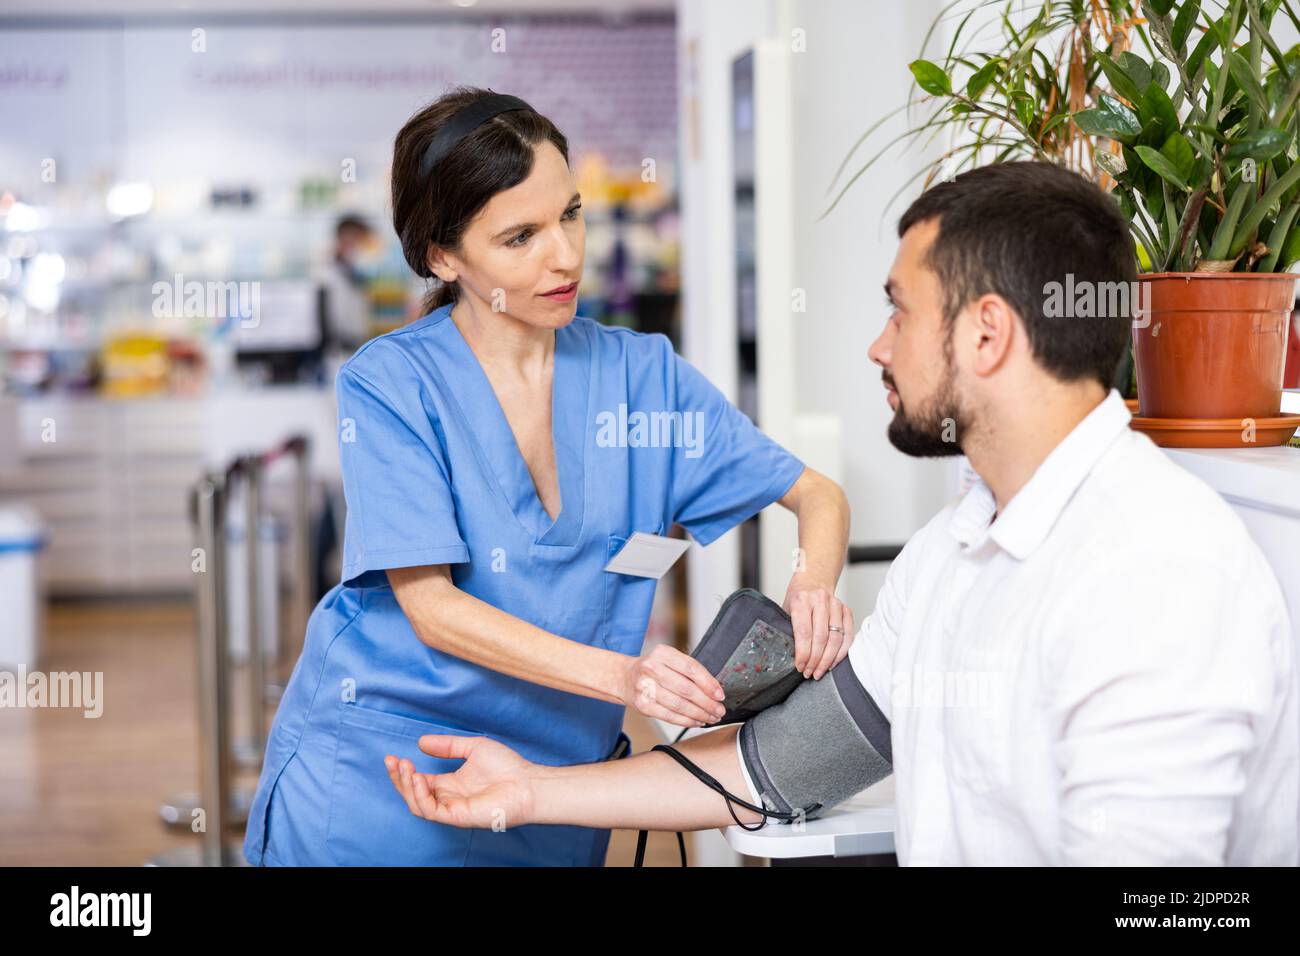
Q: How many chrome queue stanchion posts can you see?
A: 4